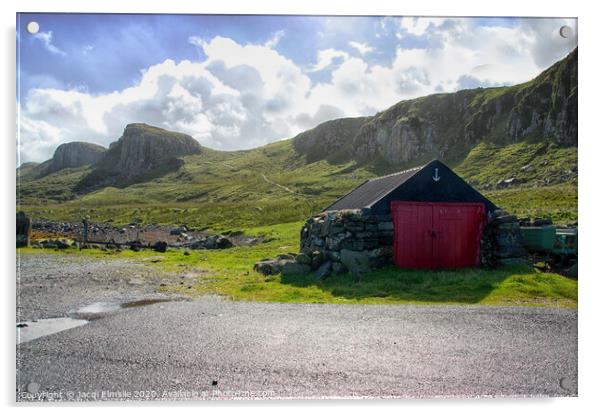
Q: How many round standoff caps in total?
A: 4